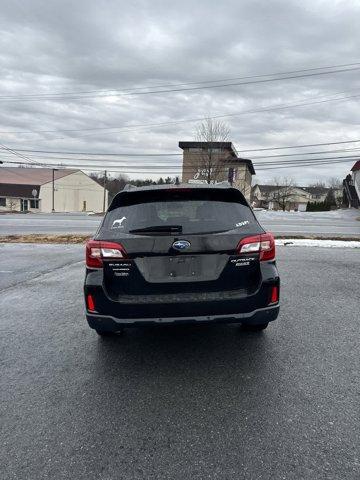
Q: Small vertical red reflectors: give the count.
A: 2